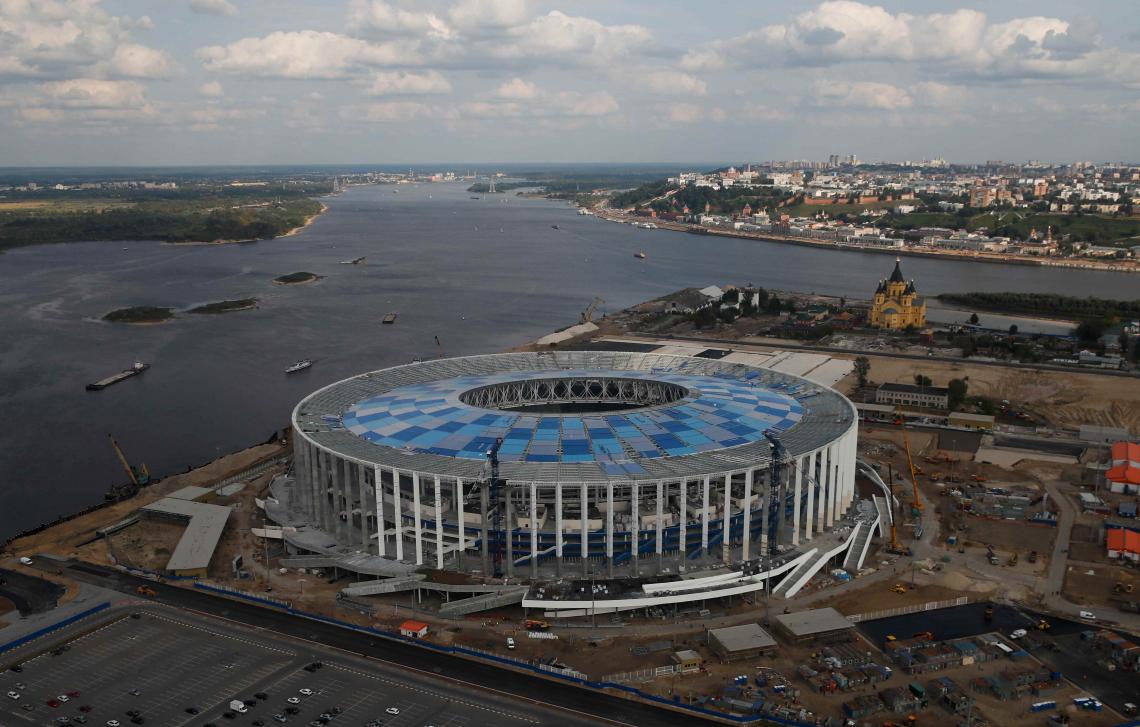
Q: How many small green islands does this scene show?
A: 3